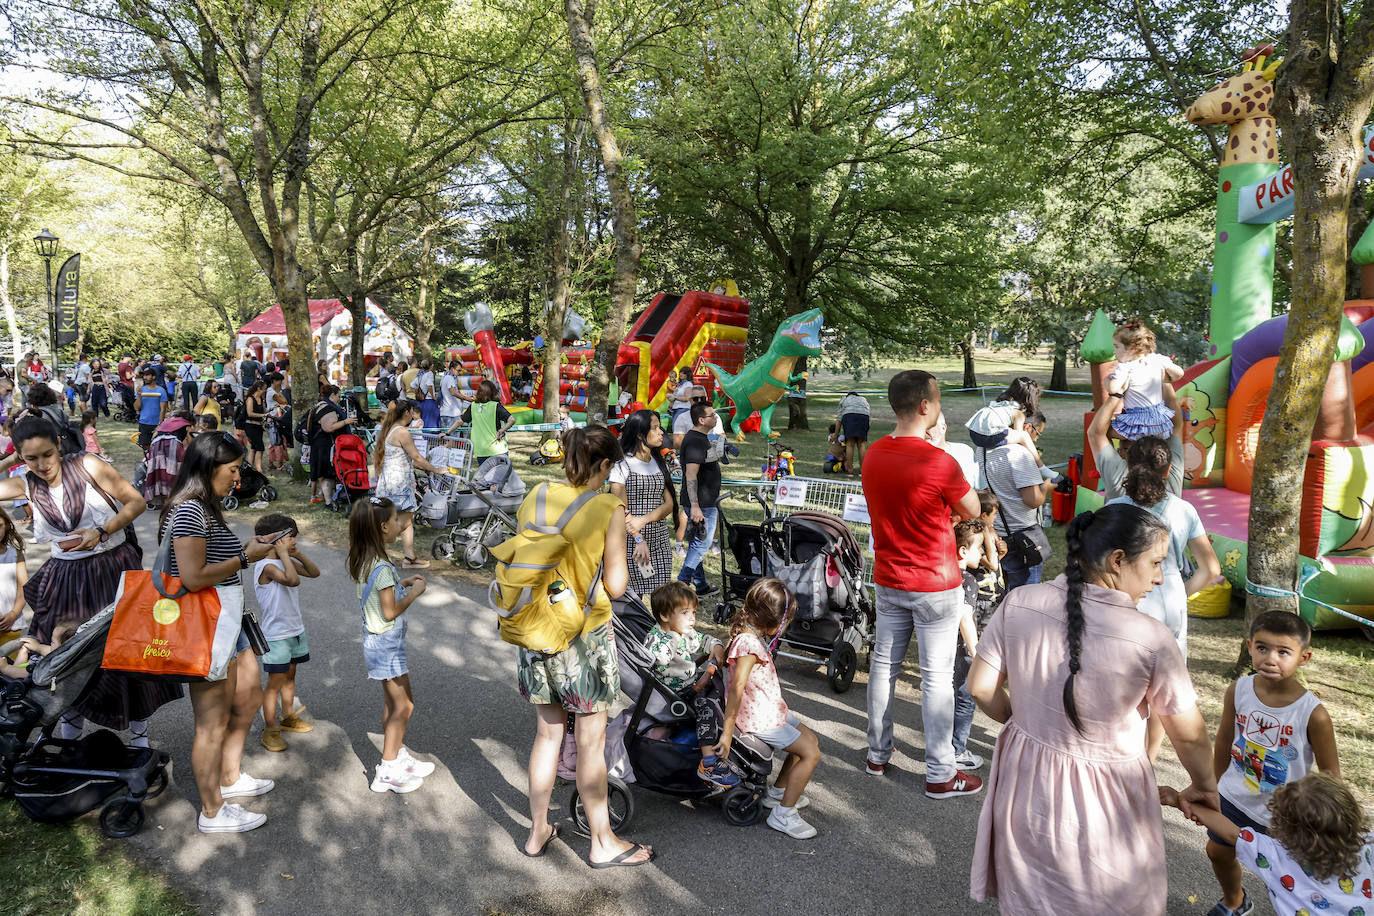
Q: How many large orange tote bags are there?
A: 1